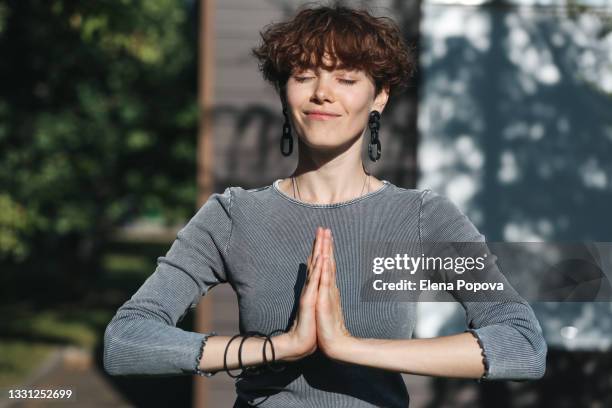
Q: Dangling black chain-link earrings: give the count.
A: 2